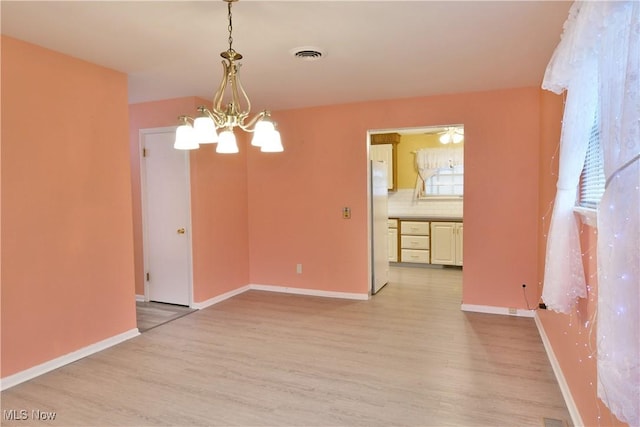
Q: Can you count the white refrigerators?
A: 1